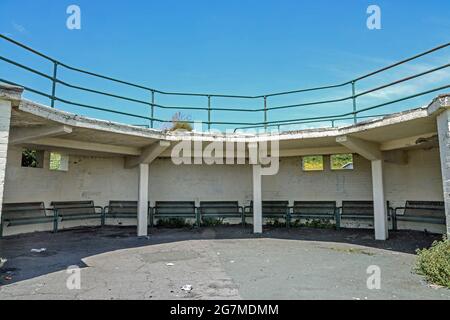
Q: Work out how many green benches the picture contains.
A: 9